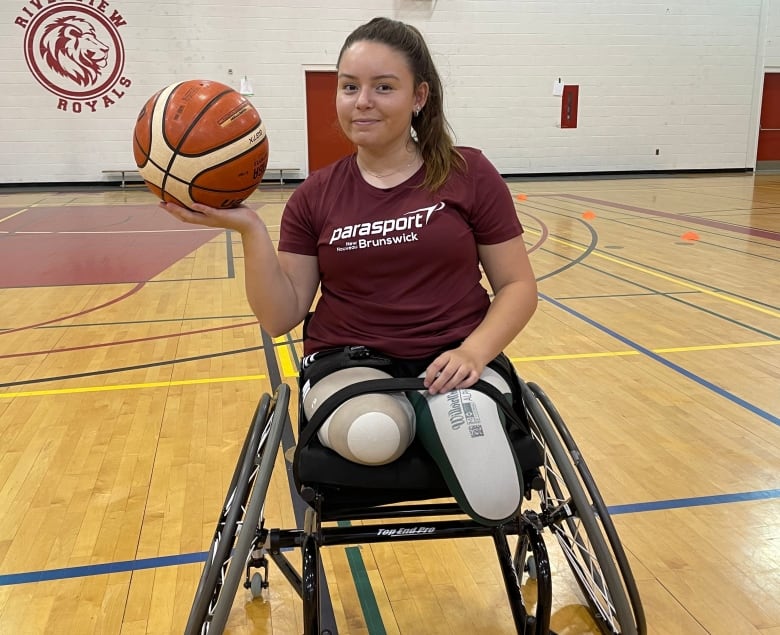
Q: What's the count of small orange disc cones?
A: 3